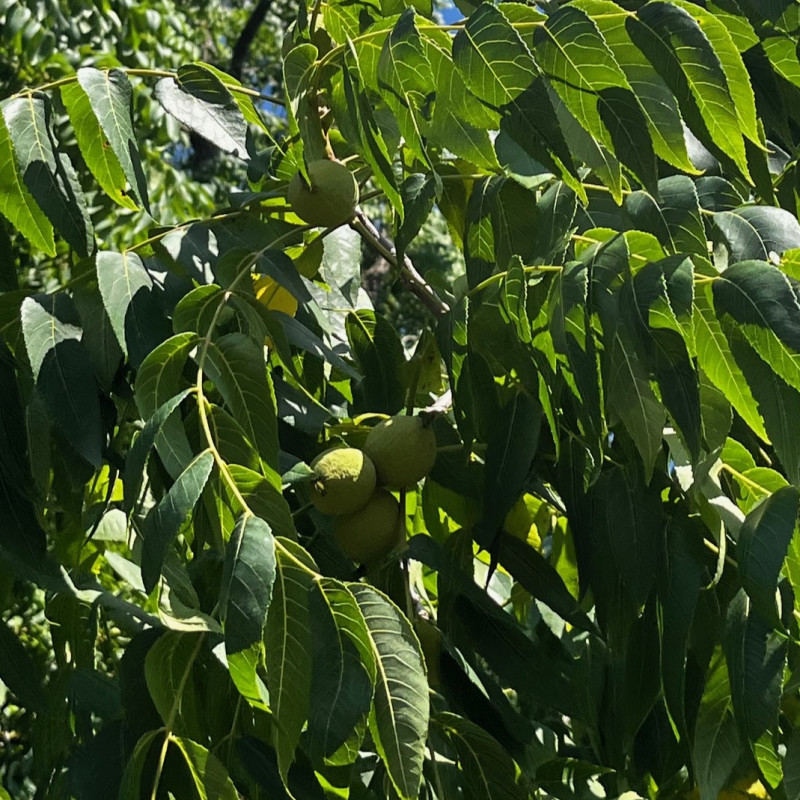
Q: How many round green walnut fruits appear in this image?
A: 4